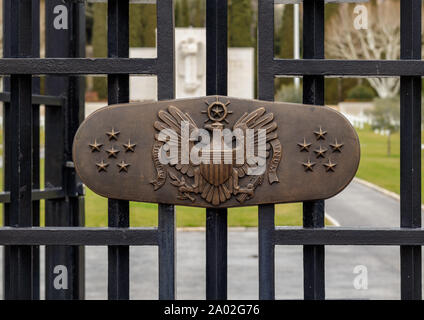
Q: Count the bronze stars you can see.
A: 13